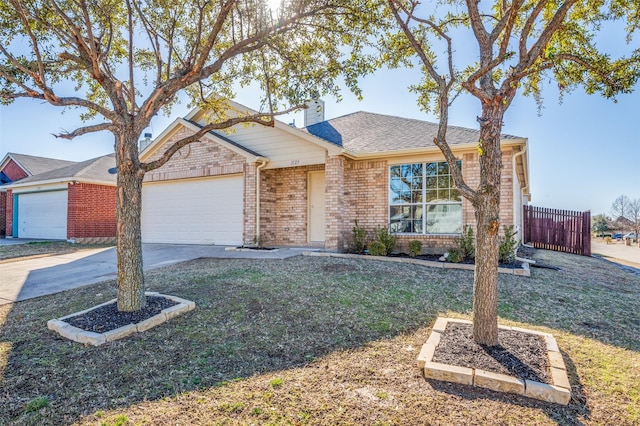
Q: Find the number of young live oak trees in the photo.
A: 2